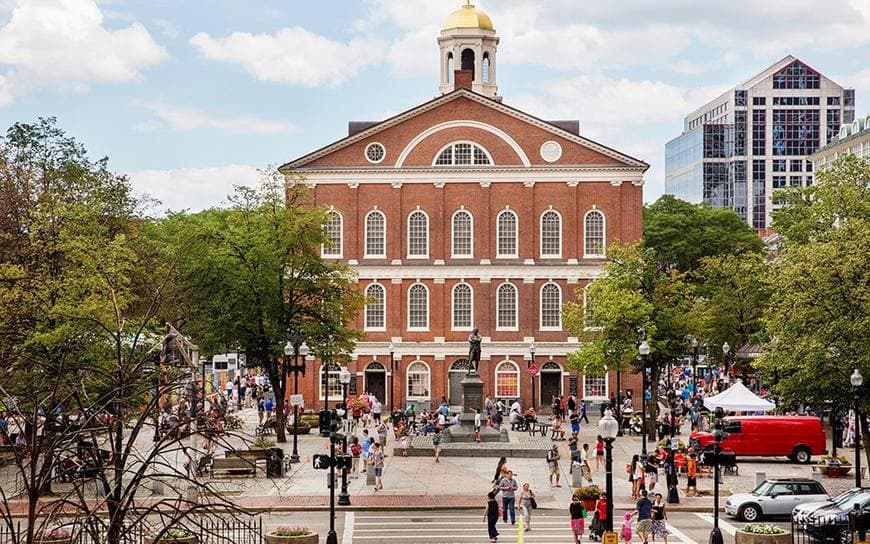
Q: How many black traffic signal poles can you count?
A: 2